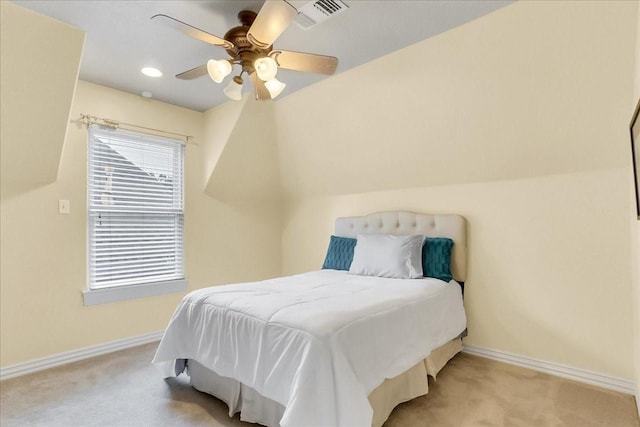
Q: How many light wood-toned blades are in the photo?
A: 5